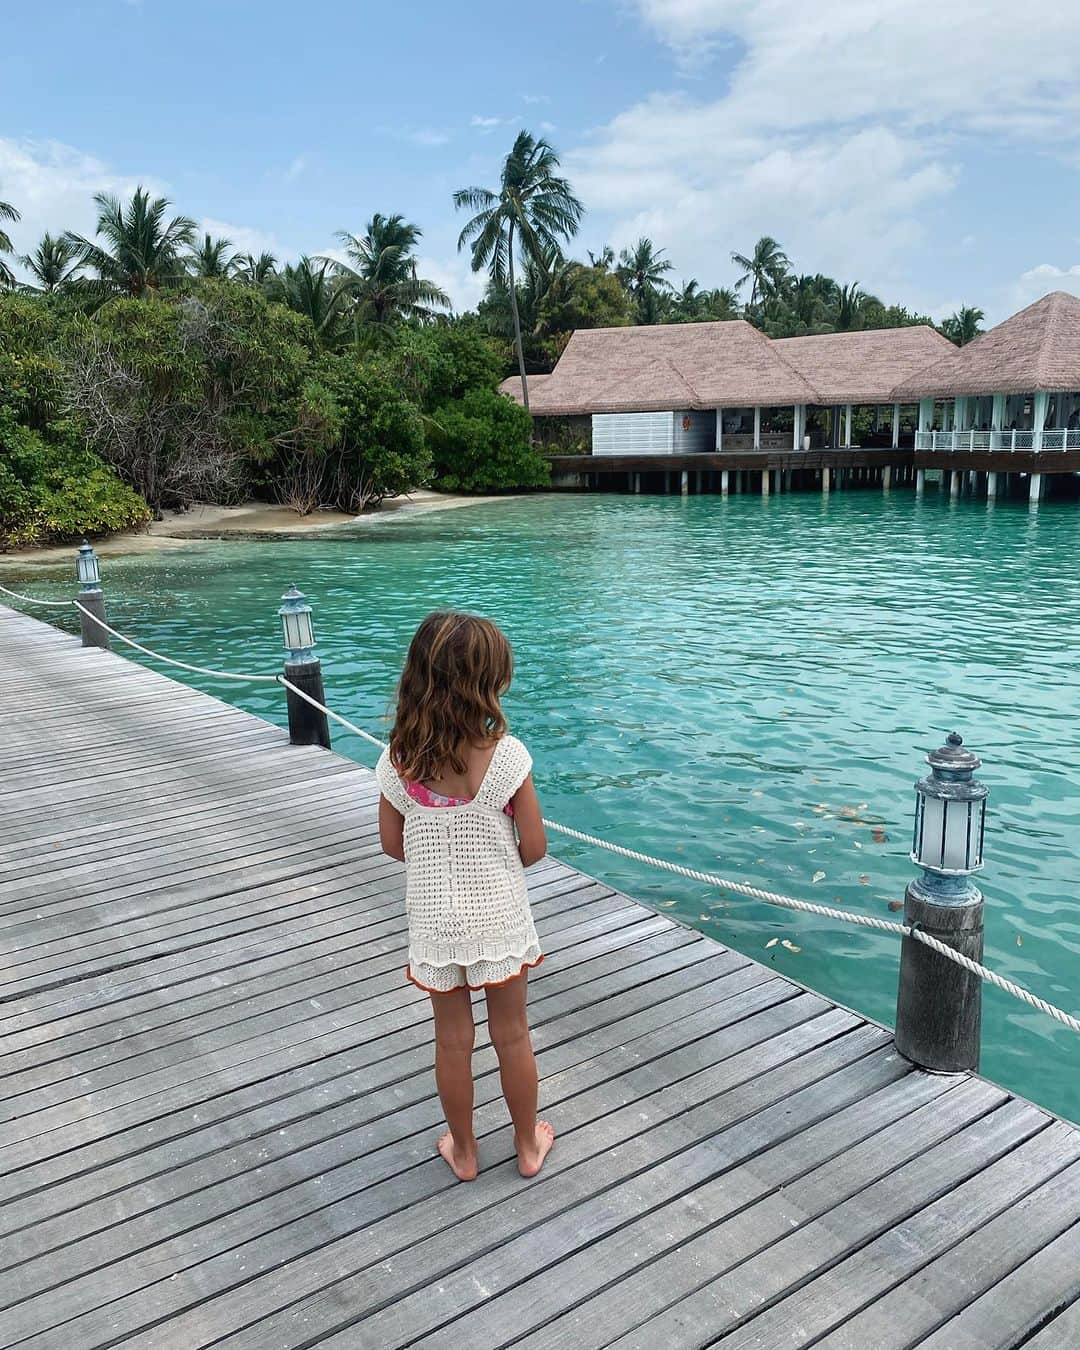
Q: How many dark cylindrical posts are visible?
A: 3